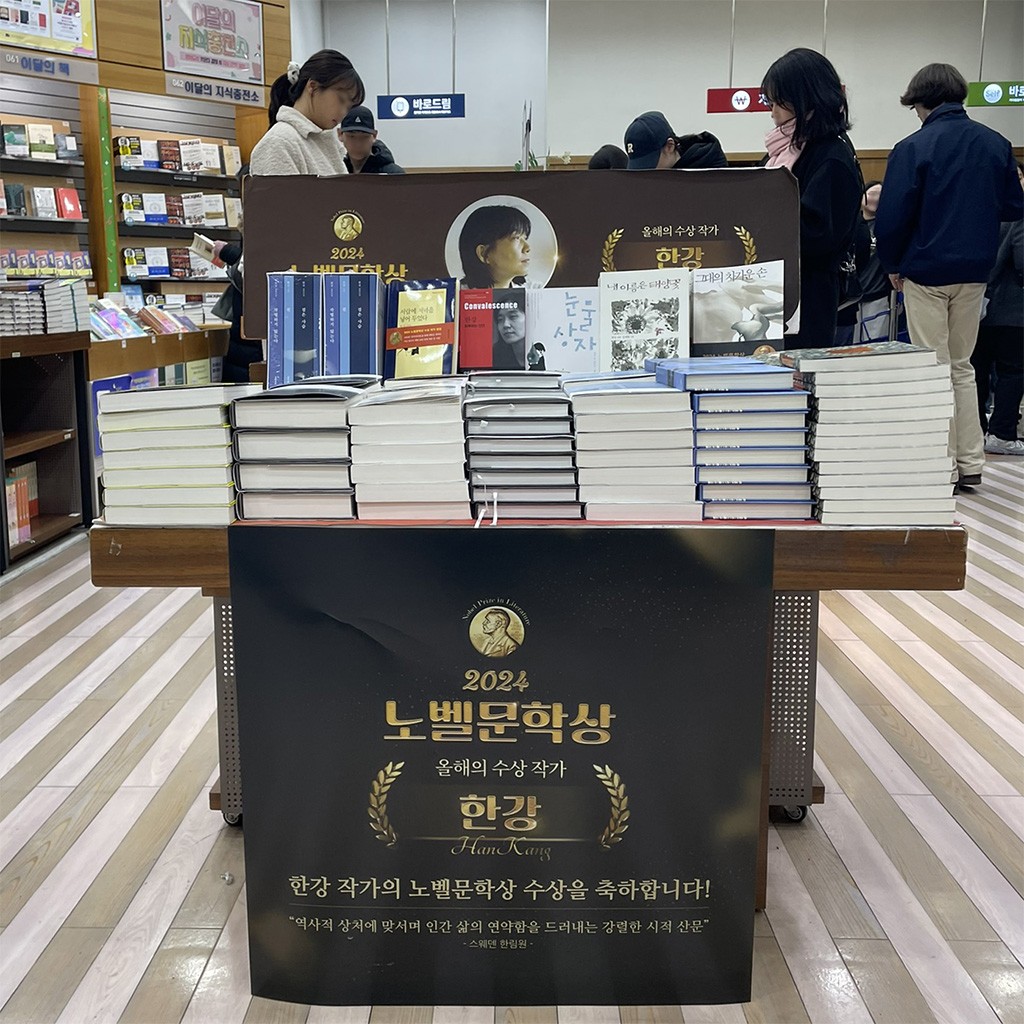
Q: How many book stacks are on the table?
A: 7